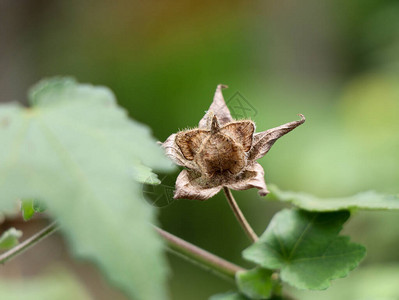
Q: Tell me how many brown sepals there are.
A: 5